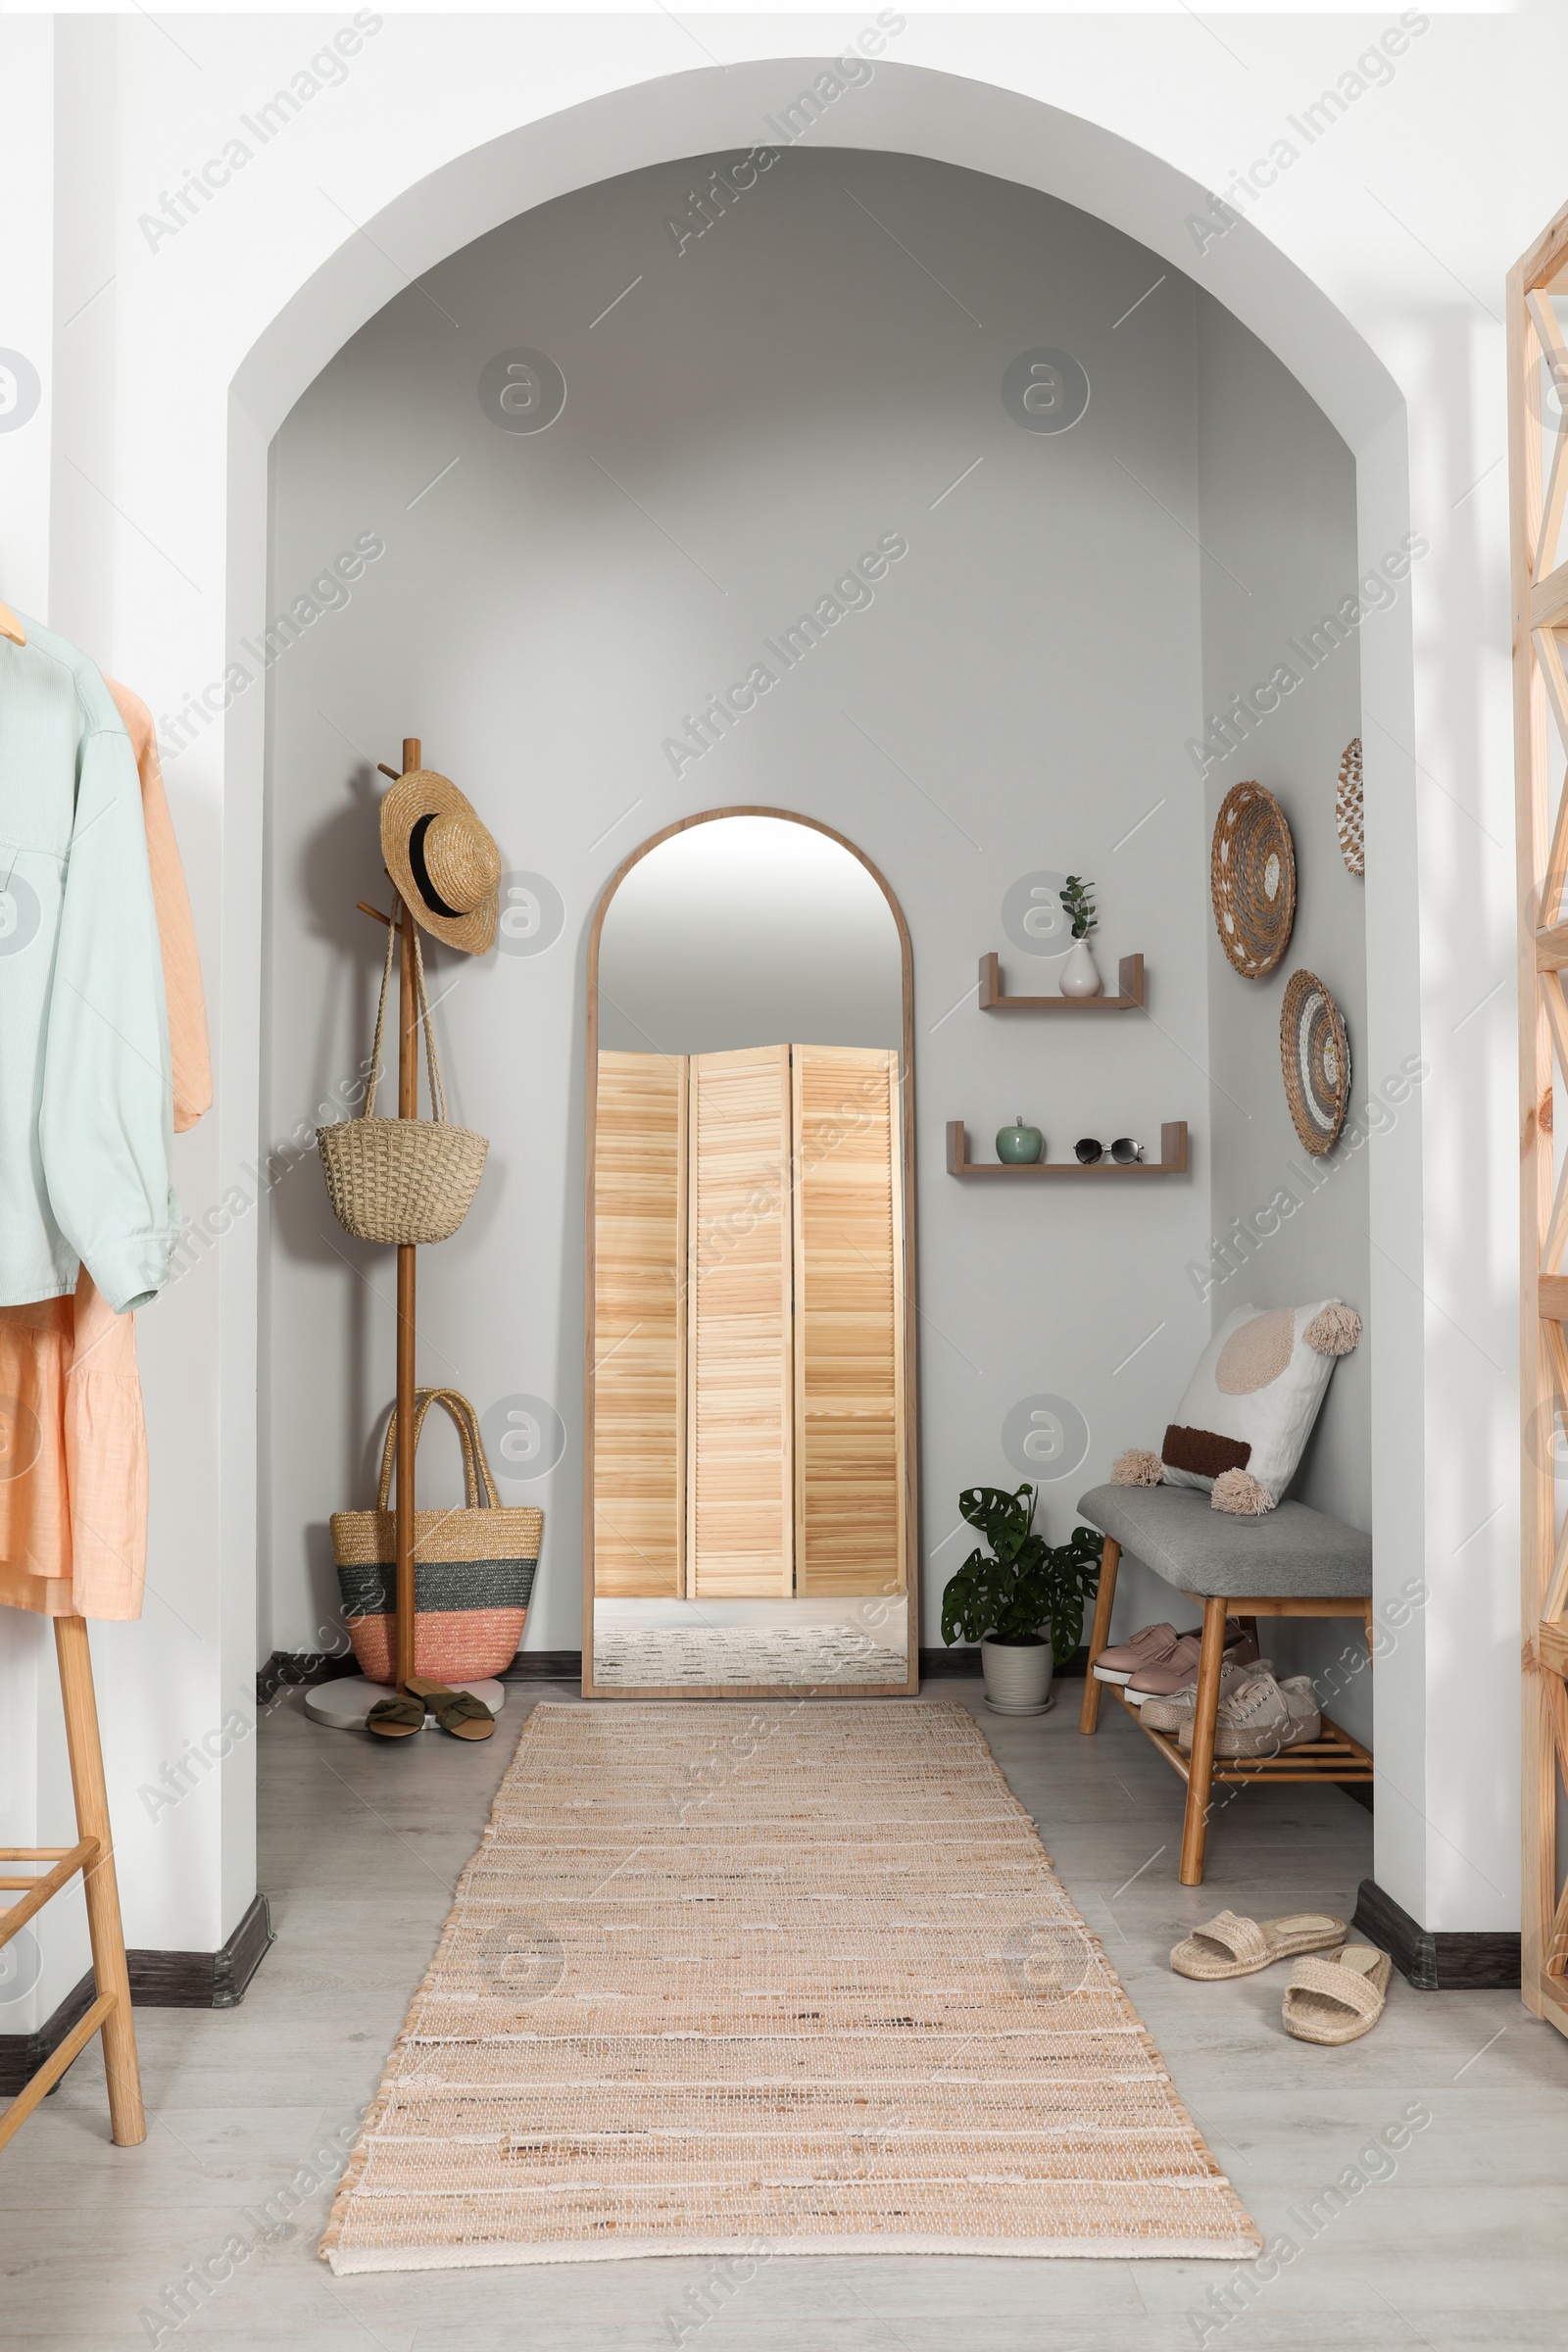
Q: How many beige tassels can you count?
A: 3